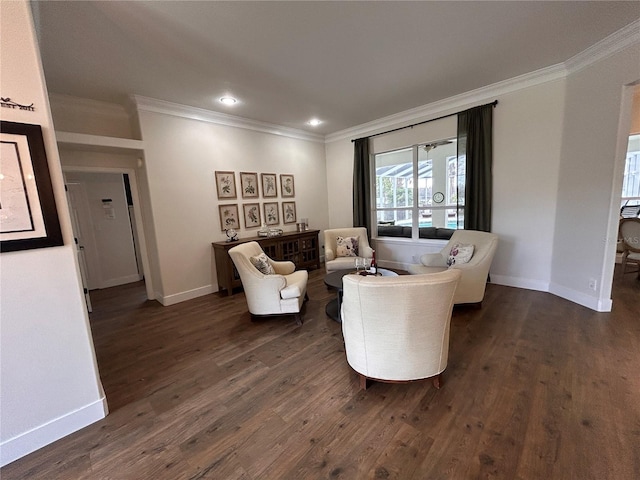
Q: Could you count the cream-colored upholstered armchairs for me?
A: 4